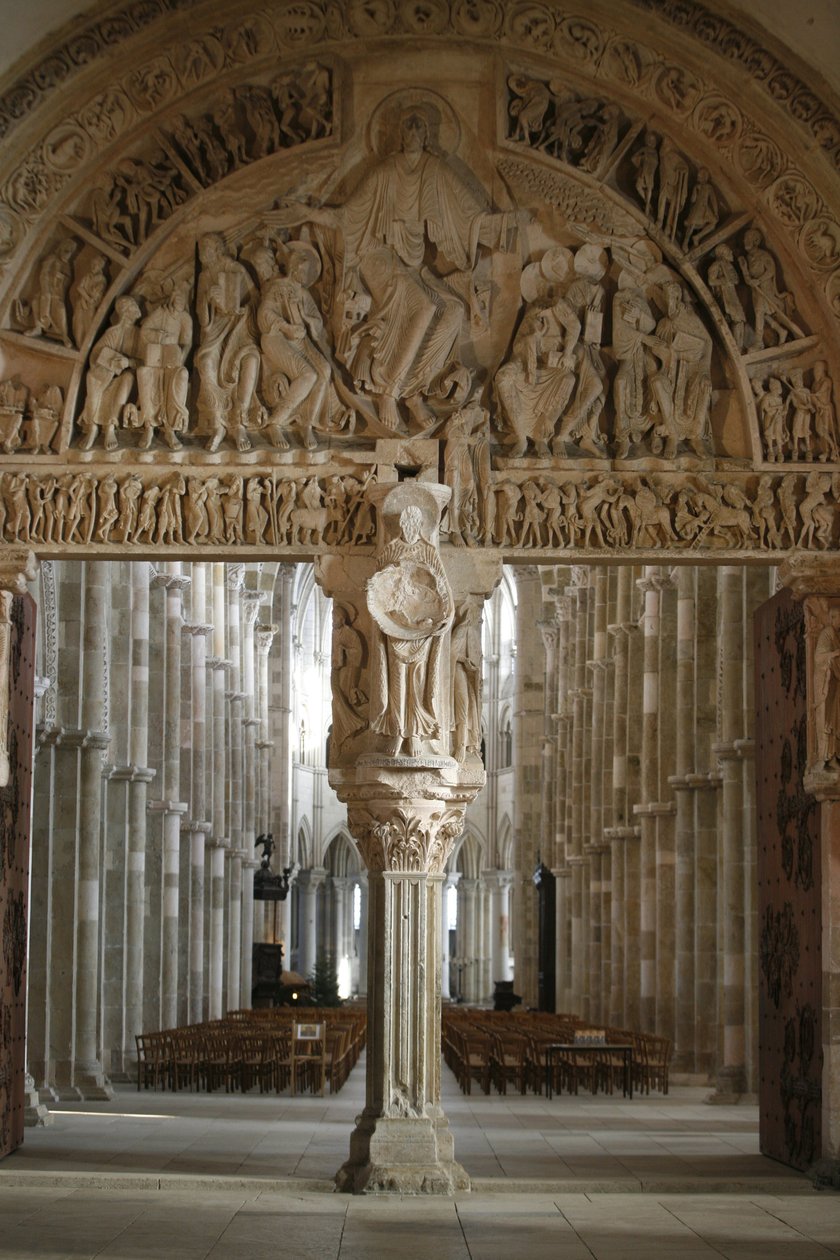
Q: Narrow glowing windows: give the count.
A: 2